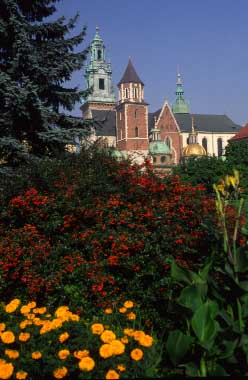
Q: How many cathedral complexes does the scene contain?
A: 1